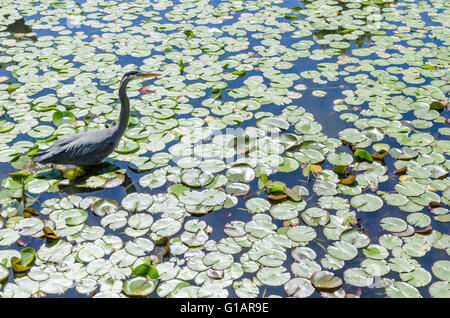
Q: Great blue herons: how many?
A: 1